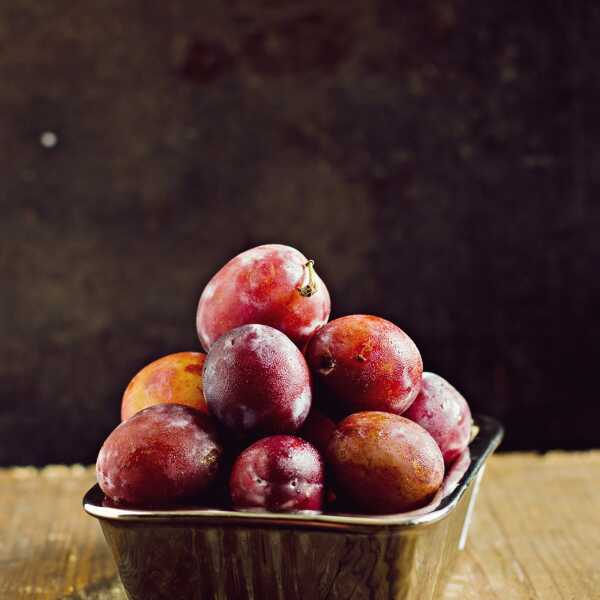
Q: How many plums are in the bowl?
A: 9